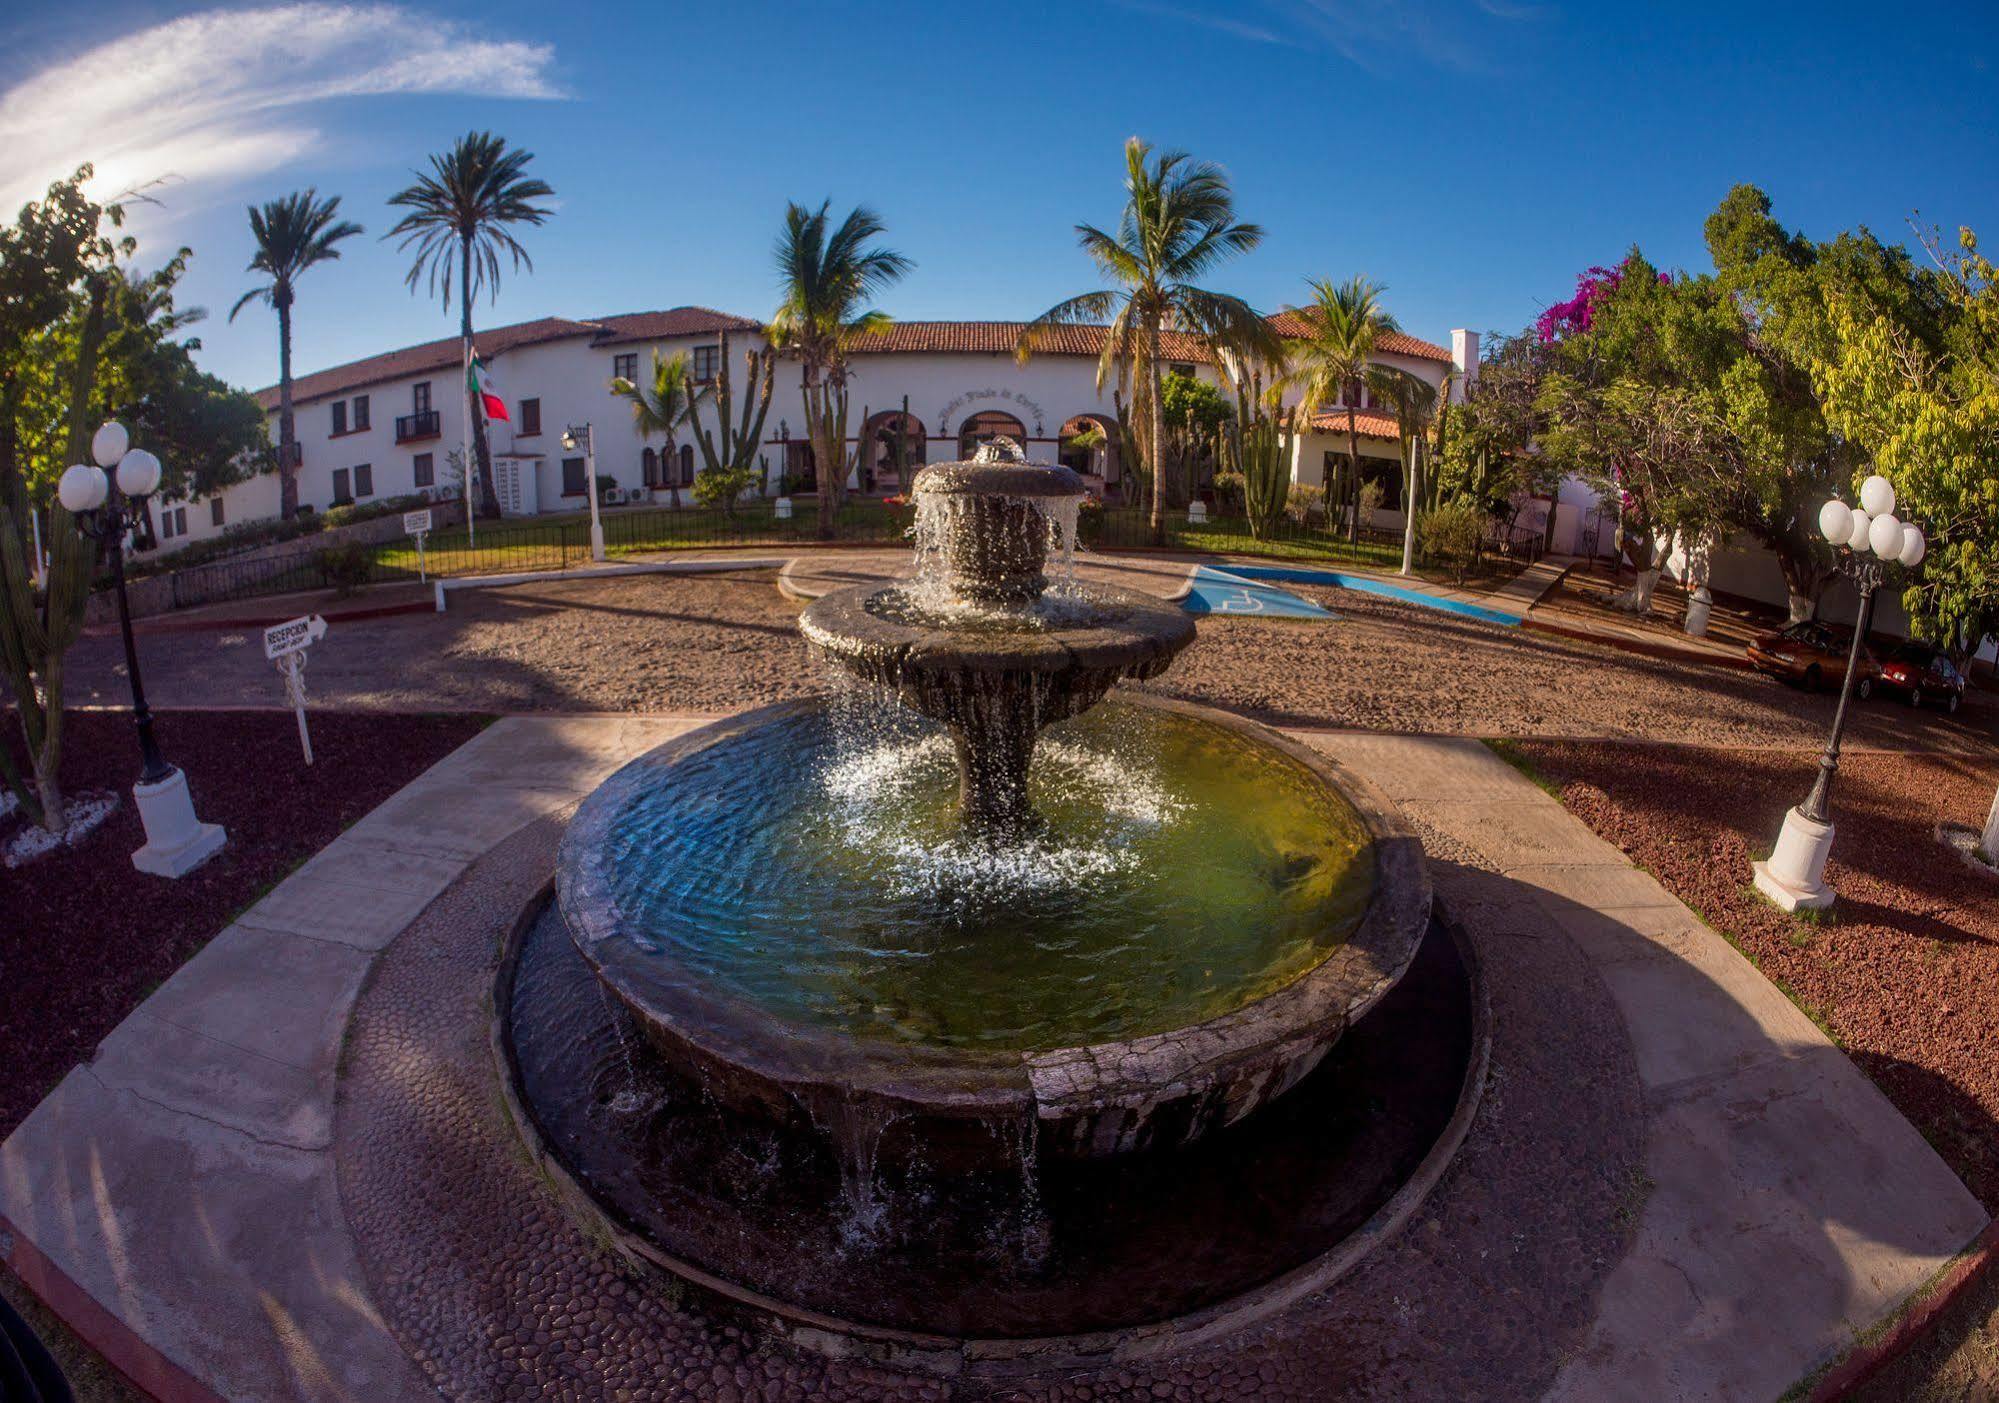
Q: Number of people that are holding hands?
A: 0